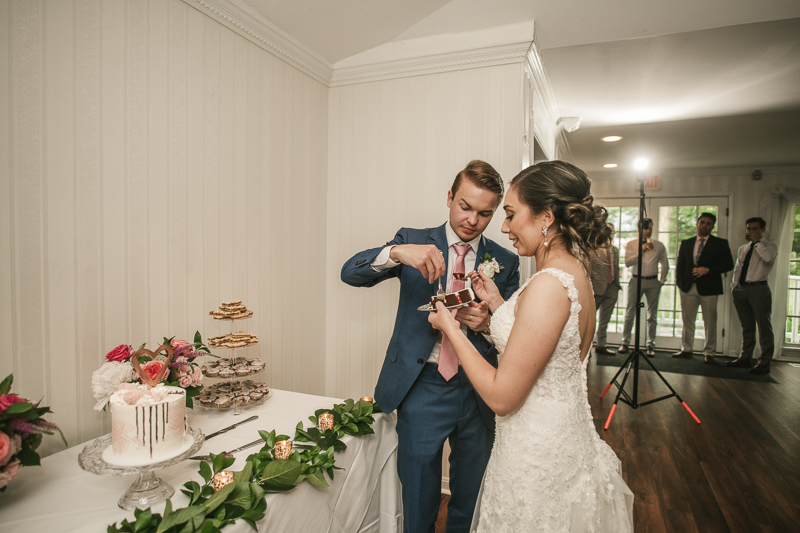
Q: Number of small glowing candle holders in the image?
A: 4